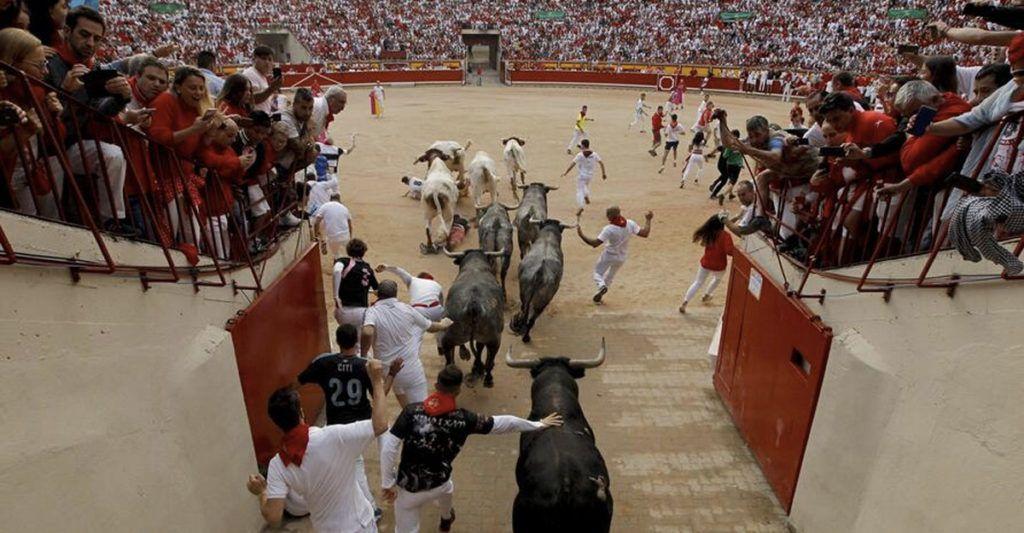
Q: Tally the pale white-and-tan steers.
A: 4